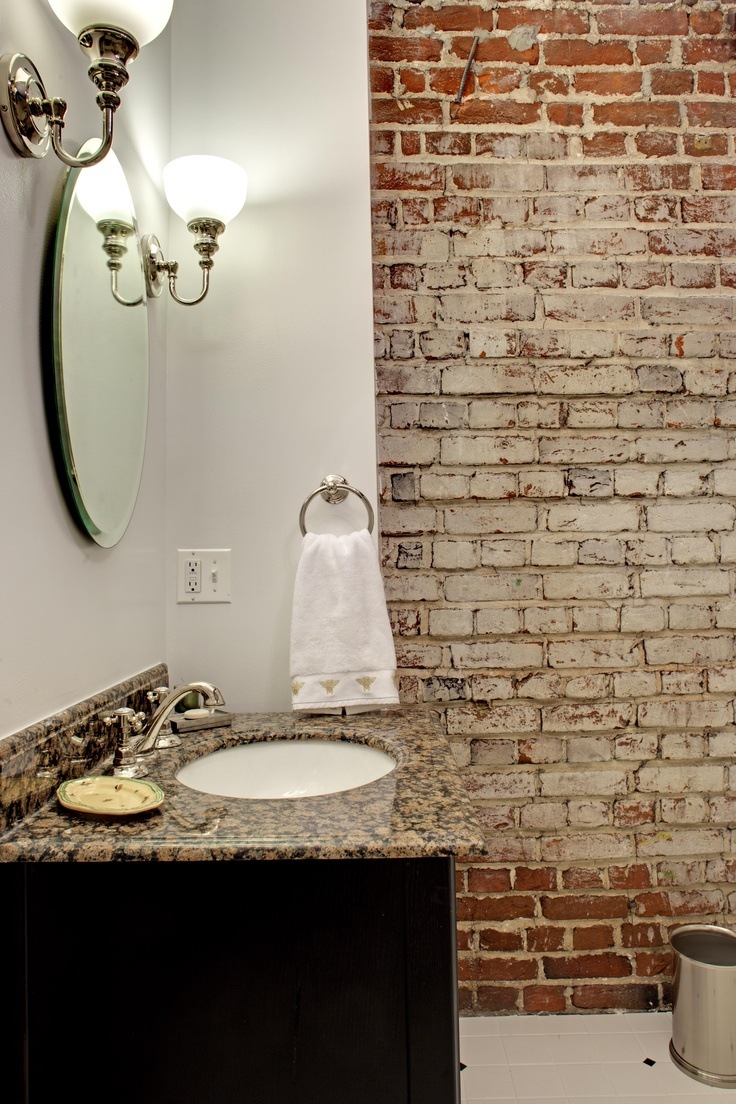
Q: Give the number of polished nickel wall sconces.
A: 2